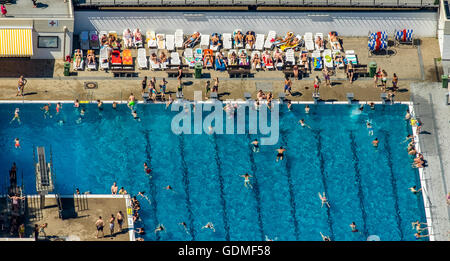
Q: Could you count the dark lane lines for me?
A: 8